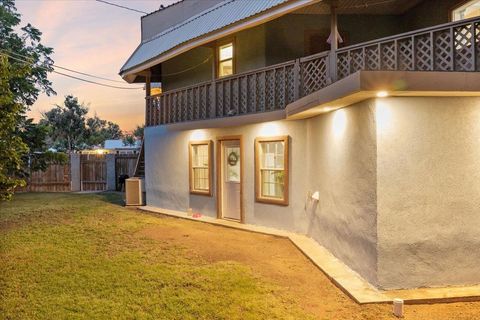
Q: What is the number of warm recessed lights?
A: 4